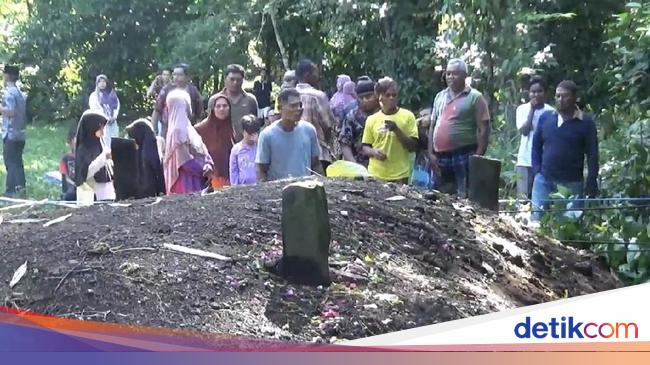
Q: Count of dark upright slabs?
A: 3